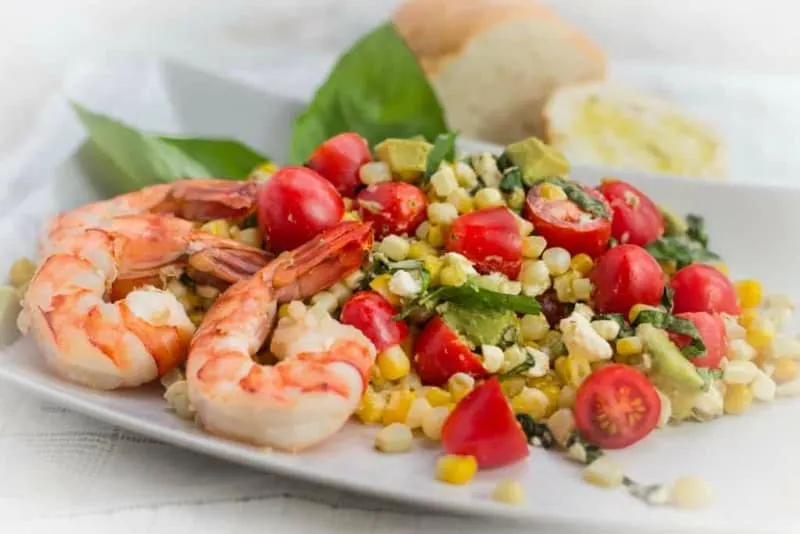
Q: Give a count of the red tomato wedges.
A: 13